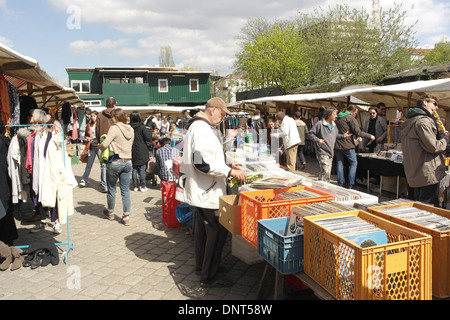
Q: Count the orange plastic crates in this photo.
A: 3